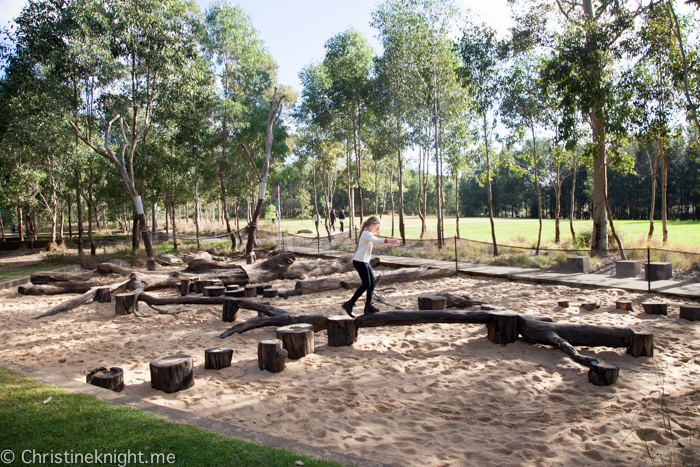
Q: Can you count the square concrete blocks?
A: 3